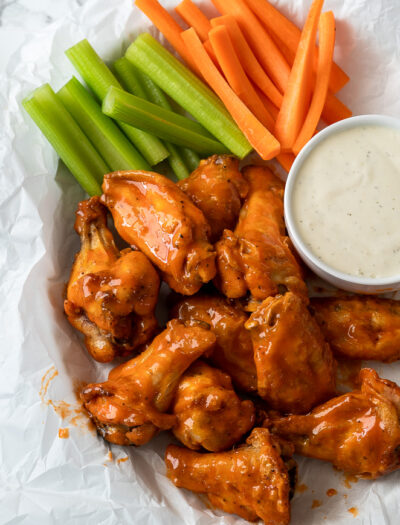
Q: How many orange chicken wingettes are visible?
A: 11